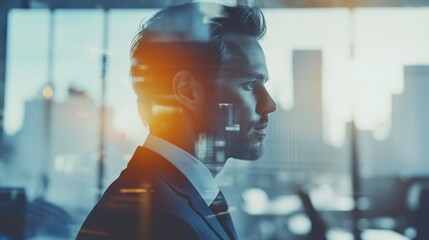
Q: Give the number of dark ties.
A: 1